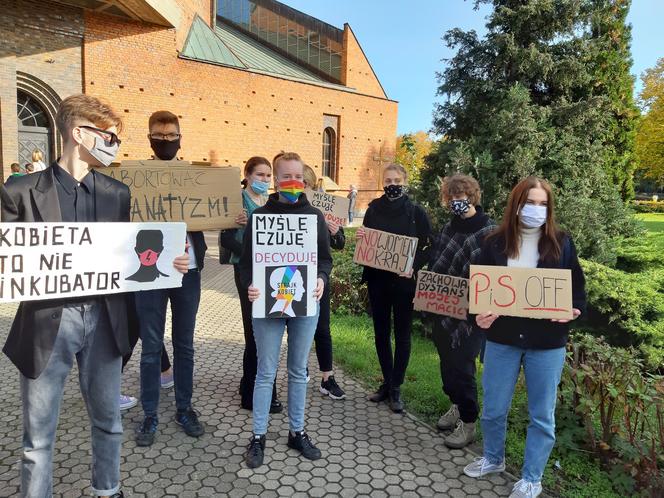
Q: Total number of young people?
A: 8